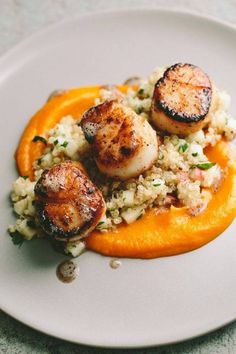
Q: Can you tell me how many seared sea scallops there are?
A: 3